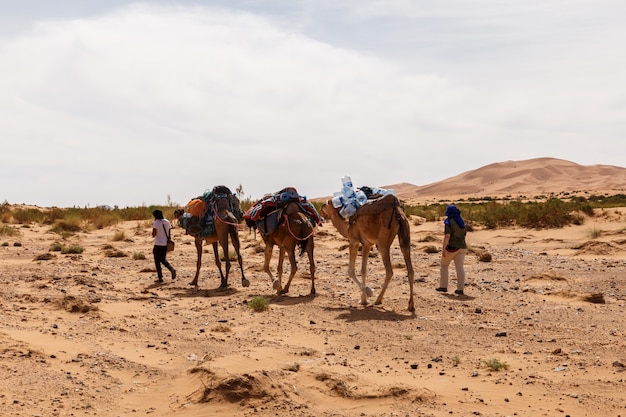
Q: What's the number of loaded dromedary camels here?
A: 3